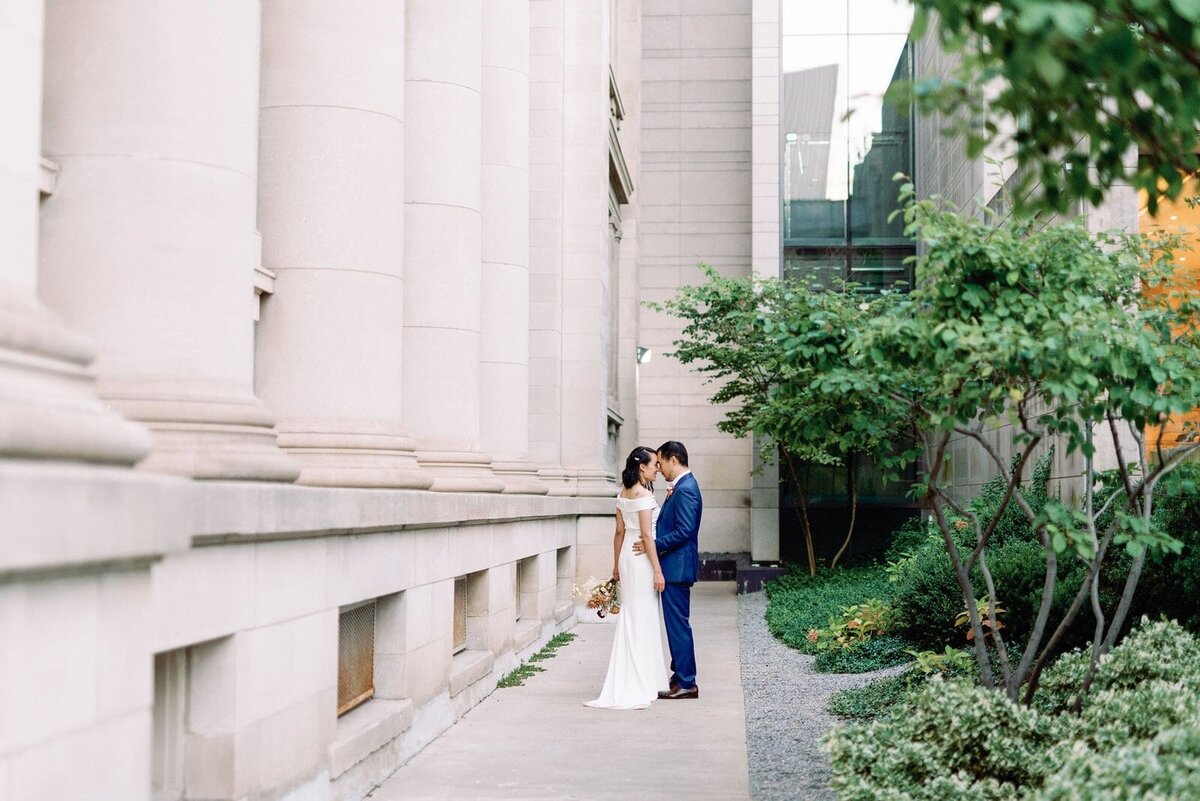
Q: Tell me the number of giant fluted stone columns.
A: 5